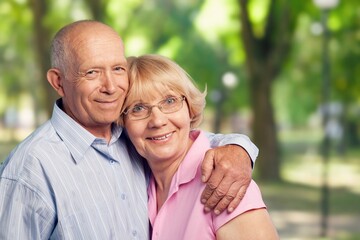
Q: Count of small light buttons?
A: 3